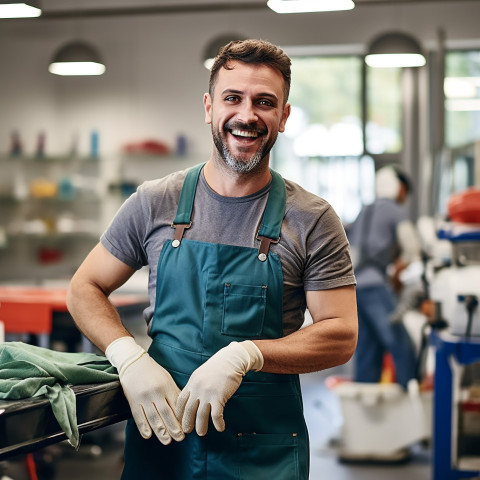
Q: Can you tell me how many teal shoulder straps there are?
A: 2